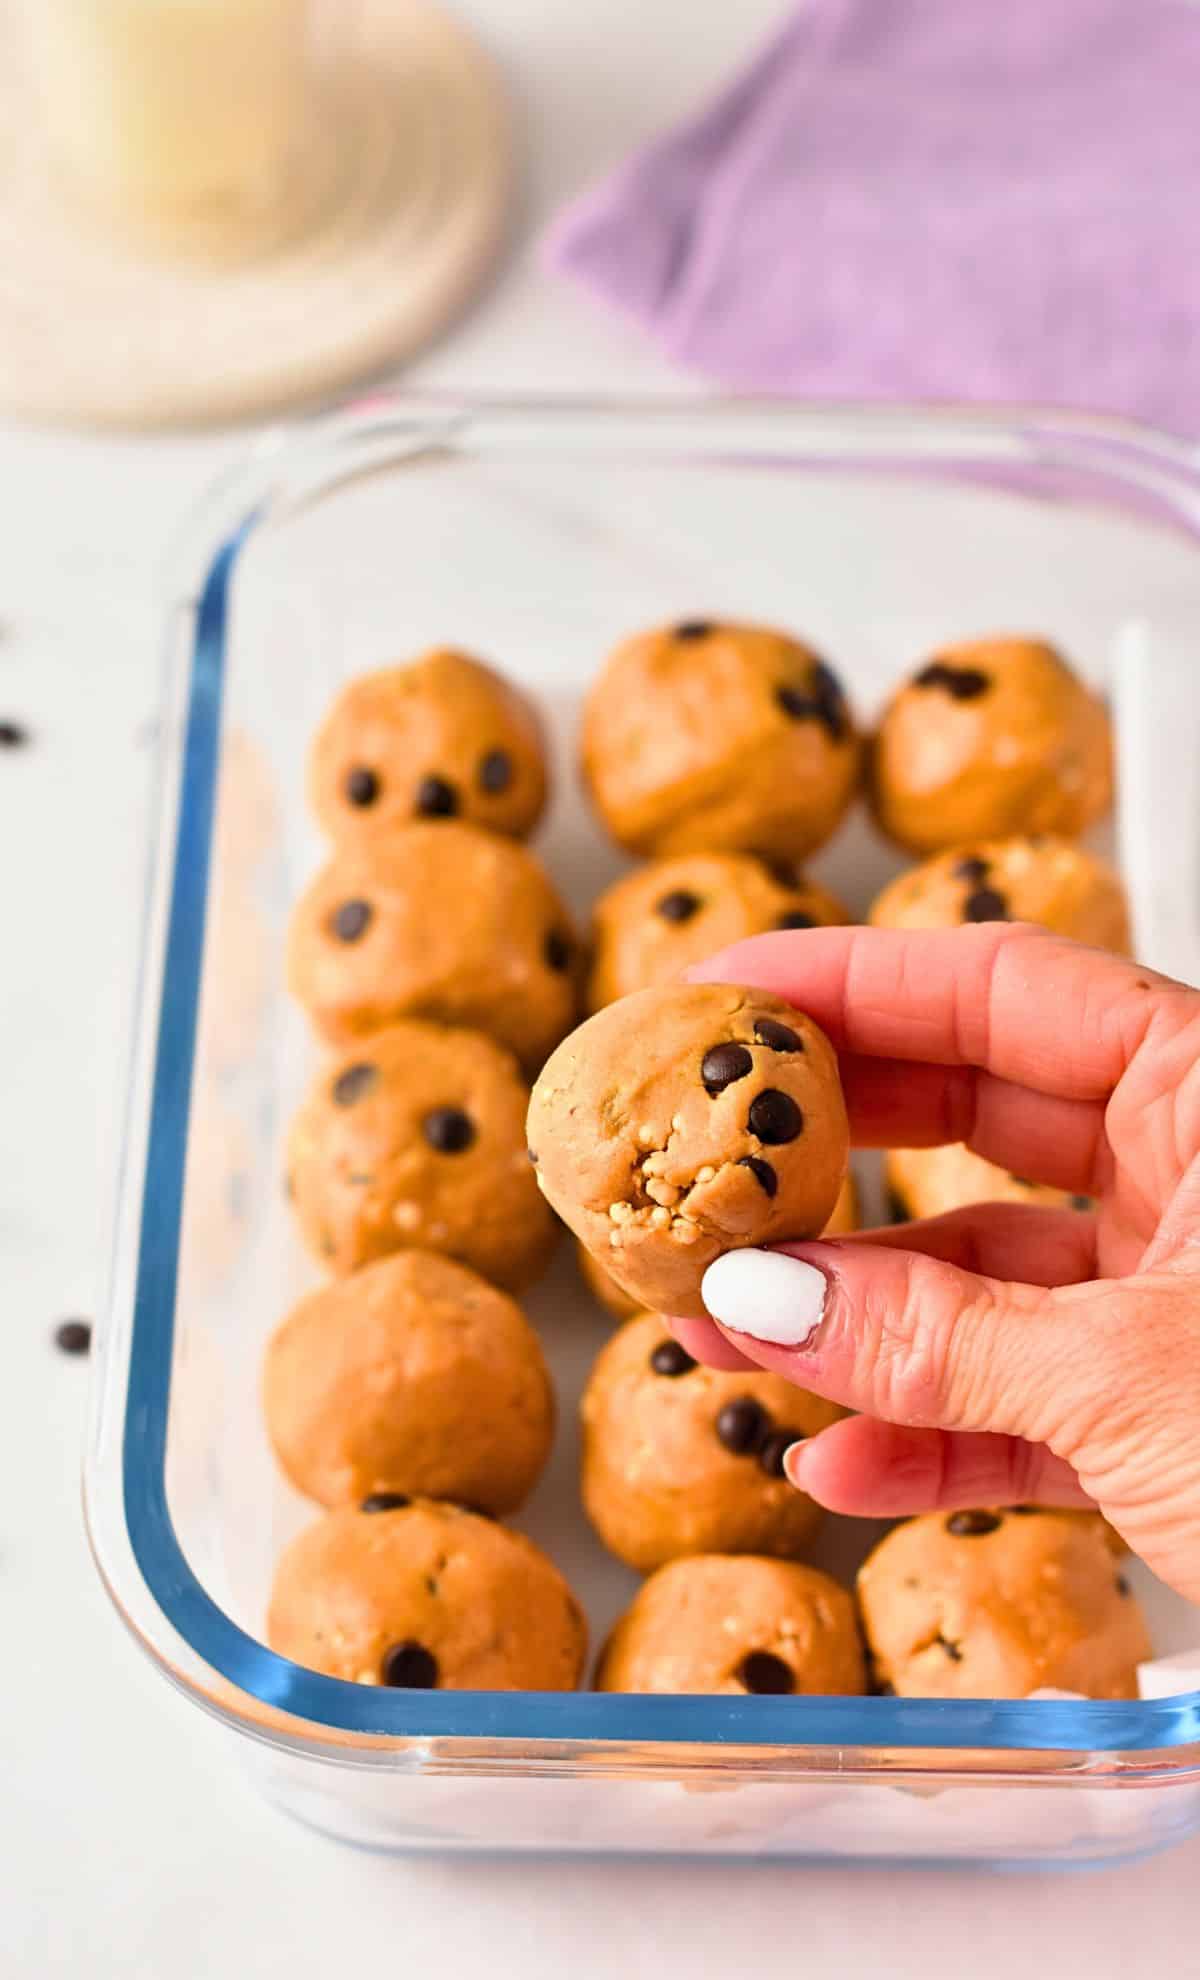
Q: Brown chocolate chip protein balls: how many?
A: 15